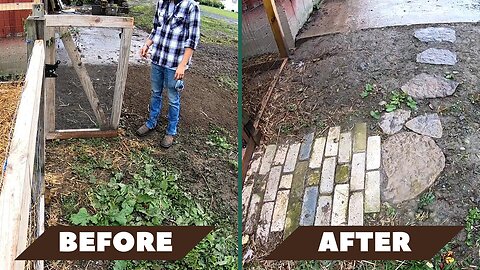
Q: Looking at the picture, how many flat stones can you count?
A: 6